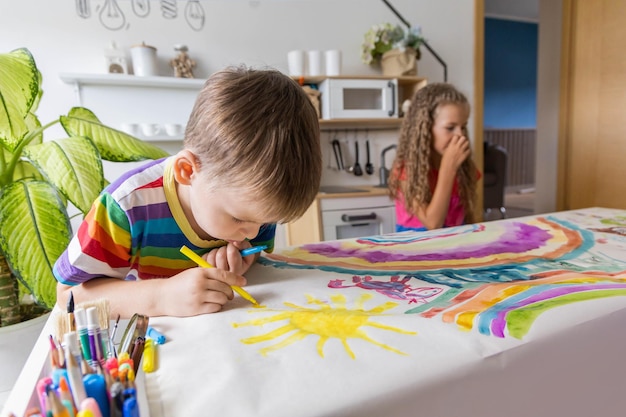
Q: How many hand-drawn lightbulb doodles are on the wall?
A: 5